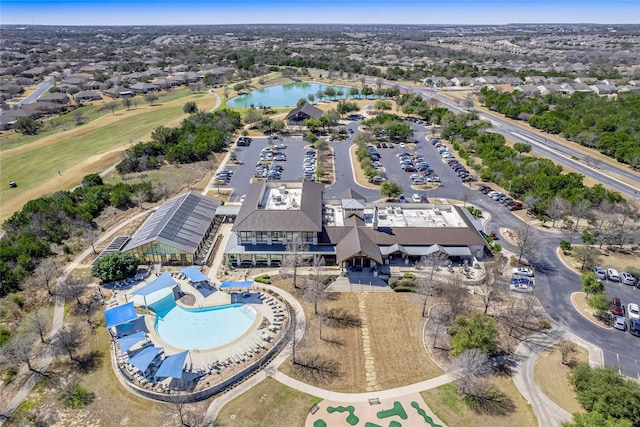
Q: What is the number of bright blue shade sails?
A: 7